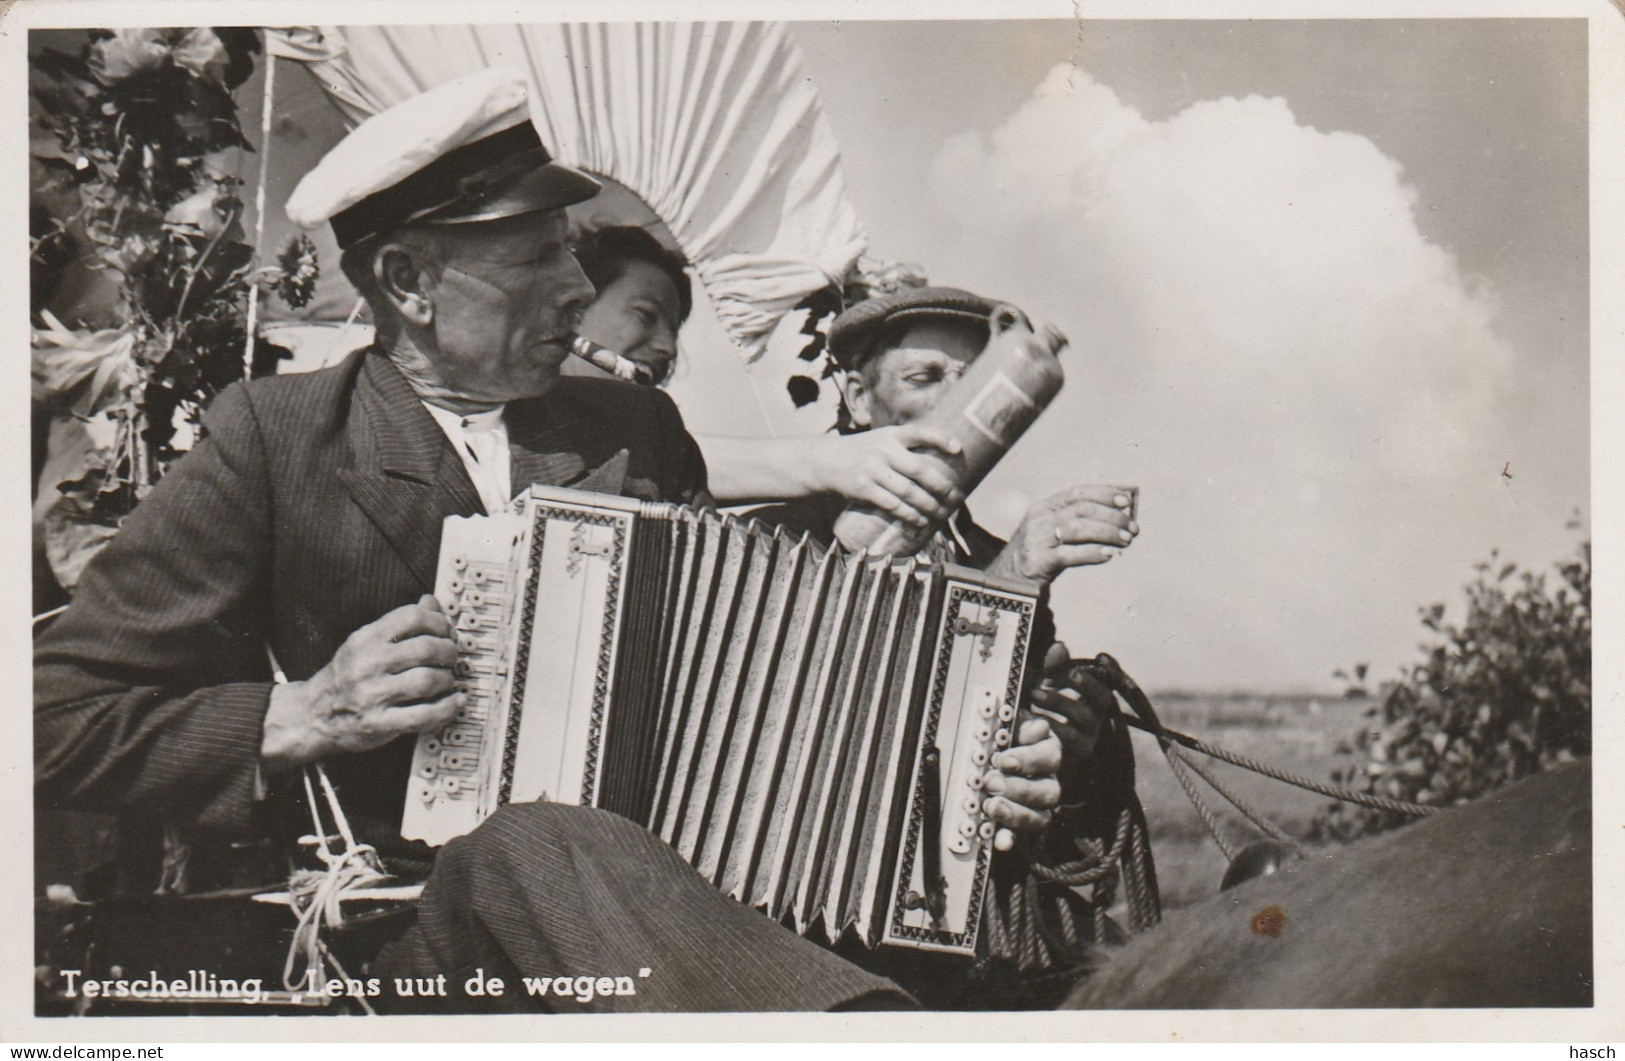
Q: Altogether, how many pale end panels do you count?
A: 2